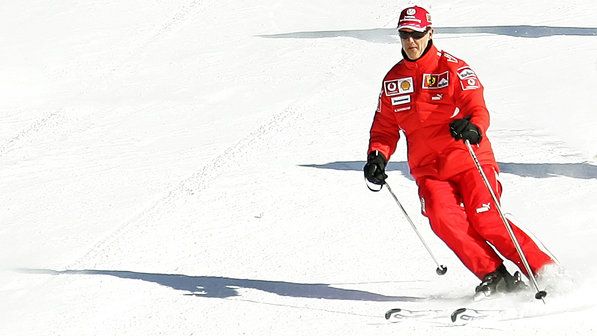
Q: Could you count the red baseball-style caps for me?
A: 1